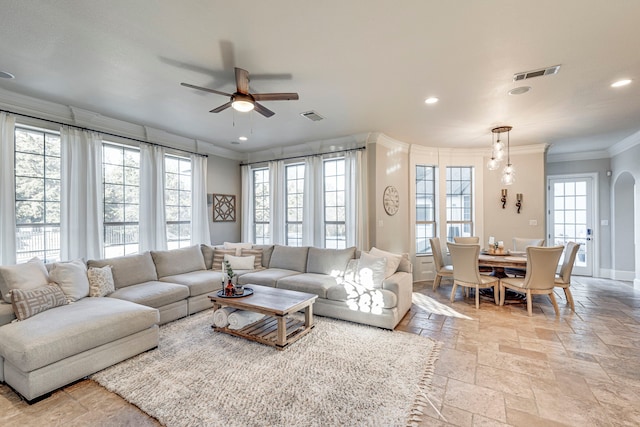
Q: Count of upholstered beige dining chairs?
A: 6